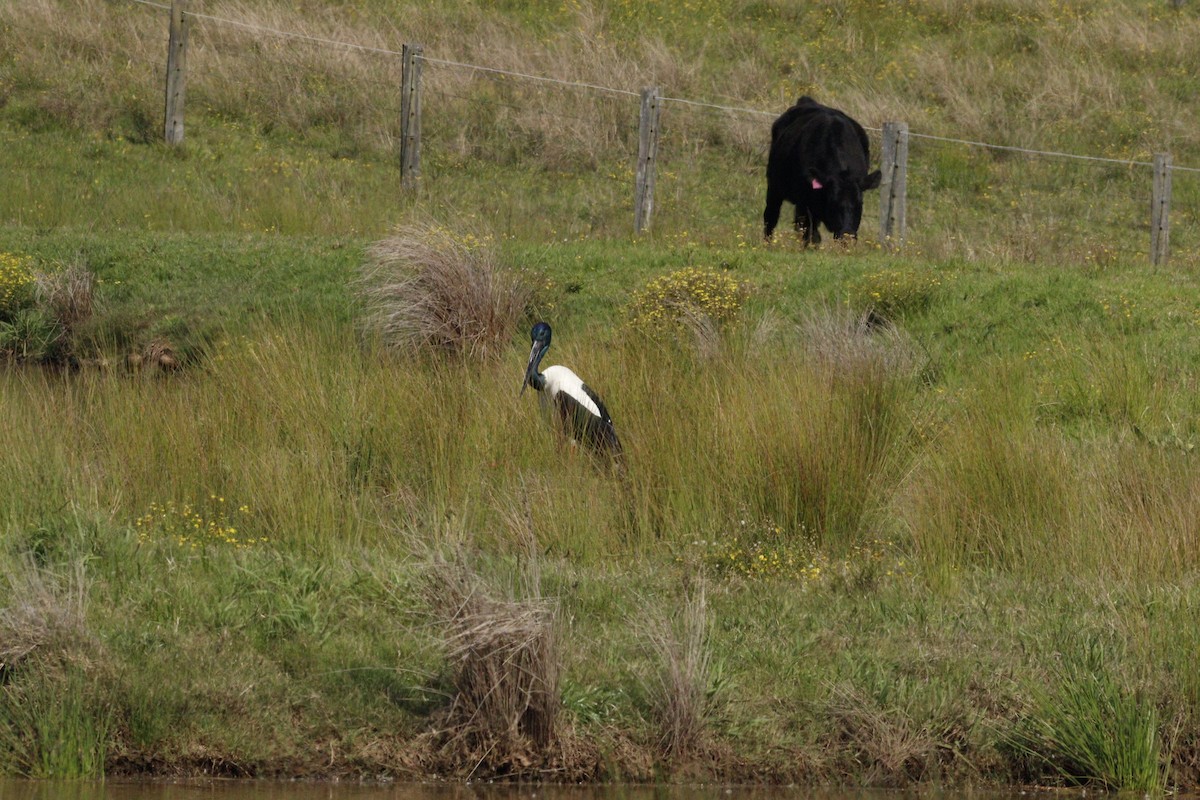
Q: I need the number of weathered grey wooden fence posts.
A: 5